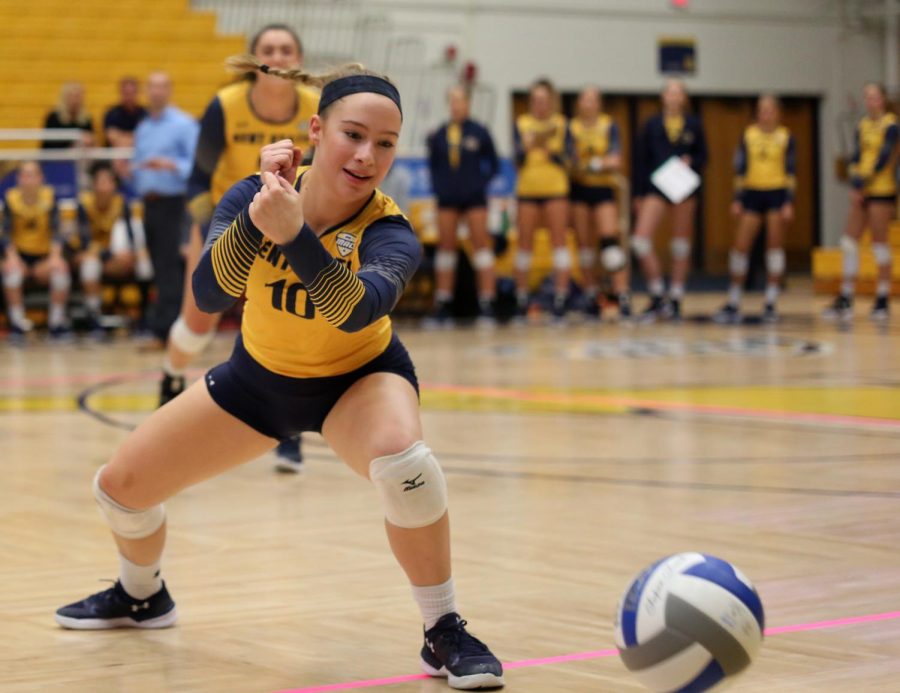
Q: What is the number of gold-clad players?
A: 8